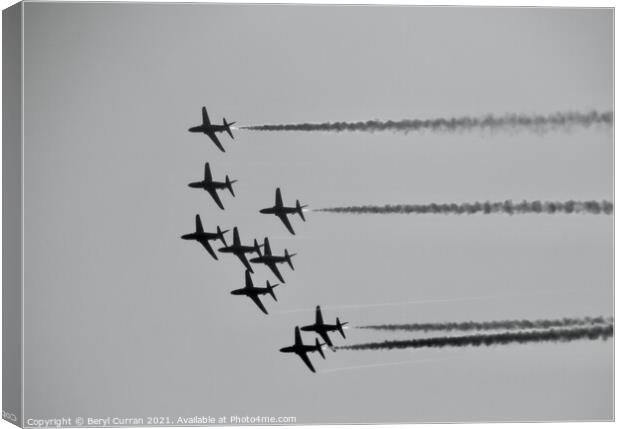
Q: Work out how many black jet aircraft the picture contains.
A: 9